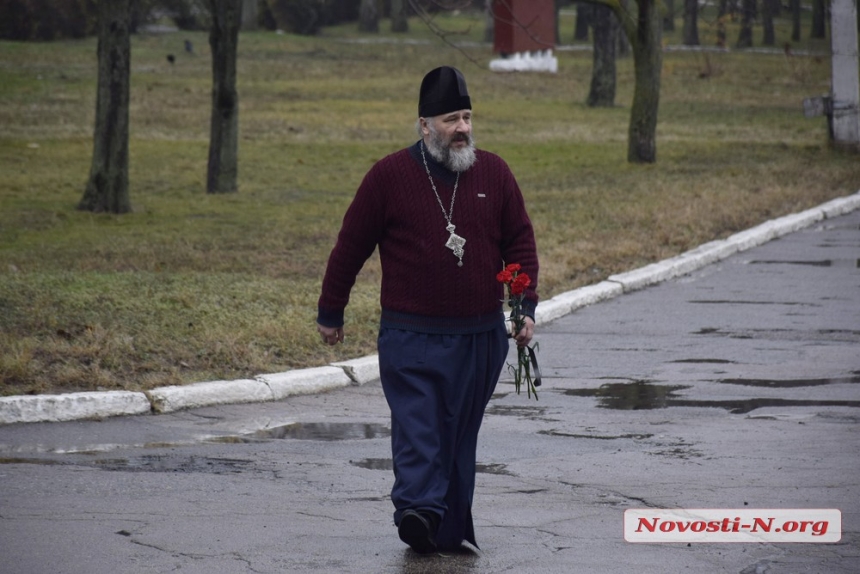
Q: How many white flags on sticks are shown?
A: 0